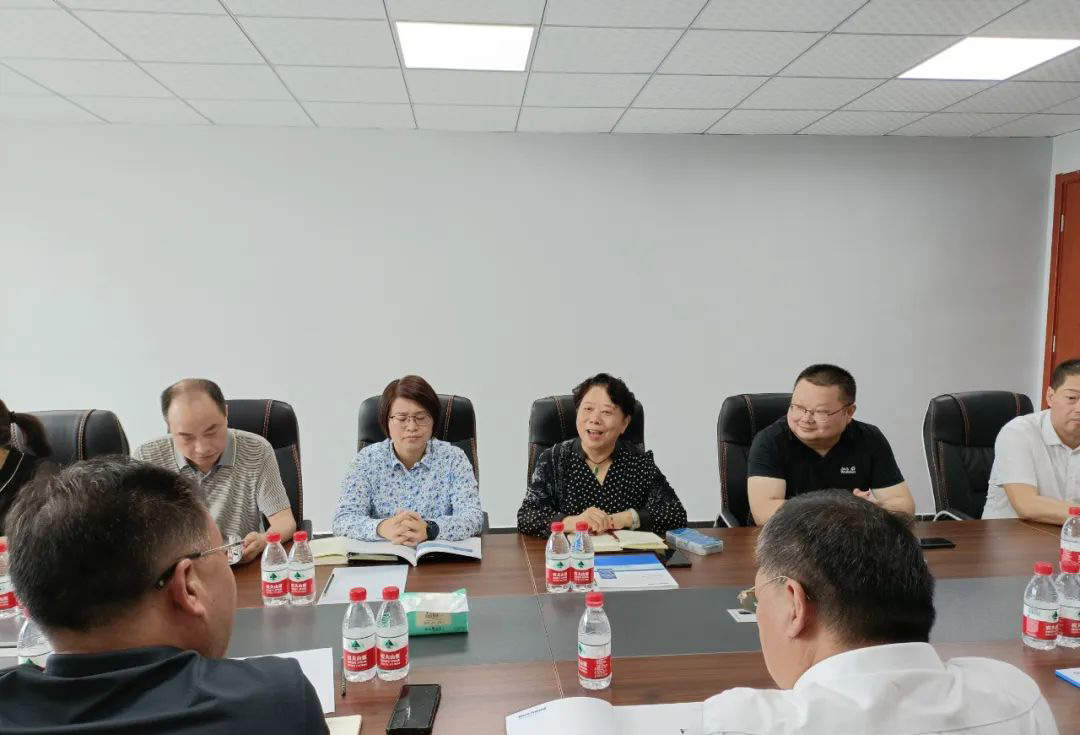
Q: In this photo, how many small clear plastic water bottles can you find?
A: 12